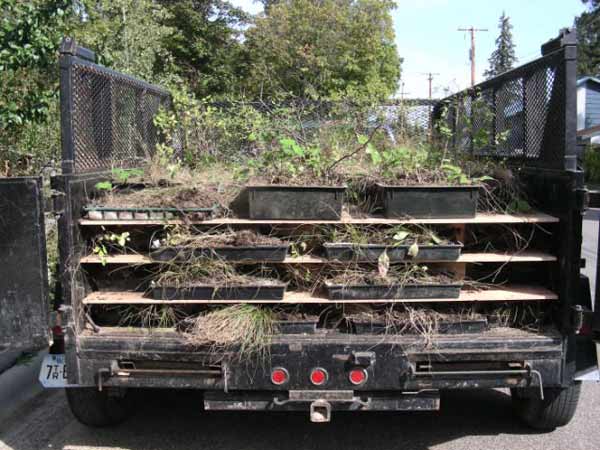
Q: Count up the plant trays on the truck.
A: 9